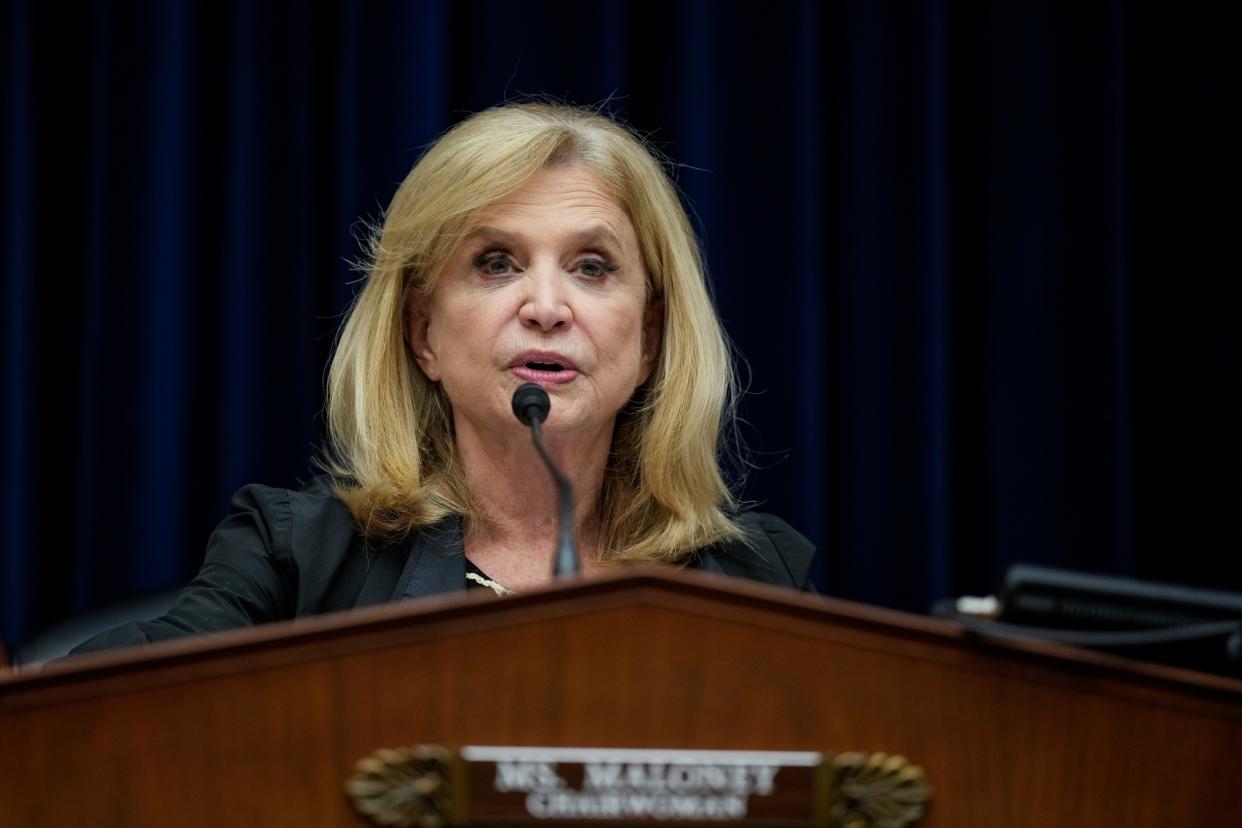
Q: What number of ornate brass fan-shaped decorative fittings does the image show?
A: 2